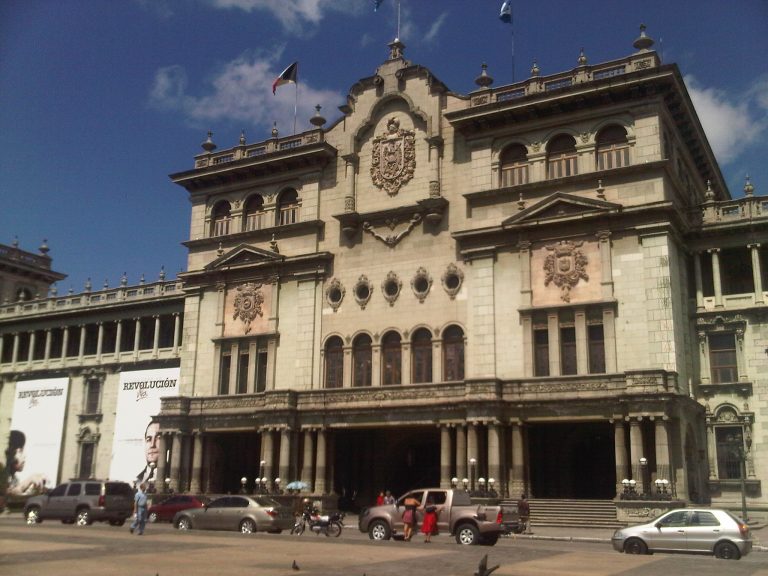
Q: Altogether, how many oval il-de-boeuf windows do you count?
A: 5